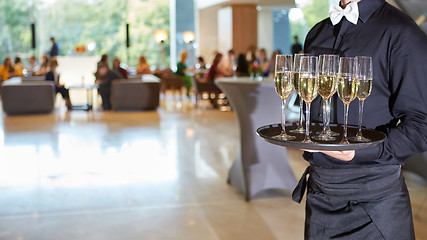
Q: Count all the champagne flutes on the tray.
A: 7